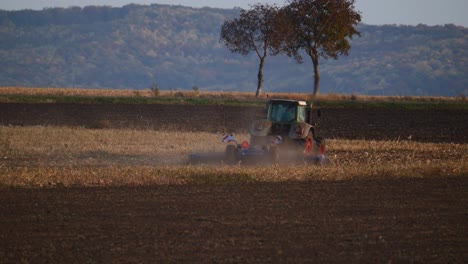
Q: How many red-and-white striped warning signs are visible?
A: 2